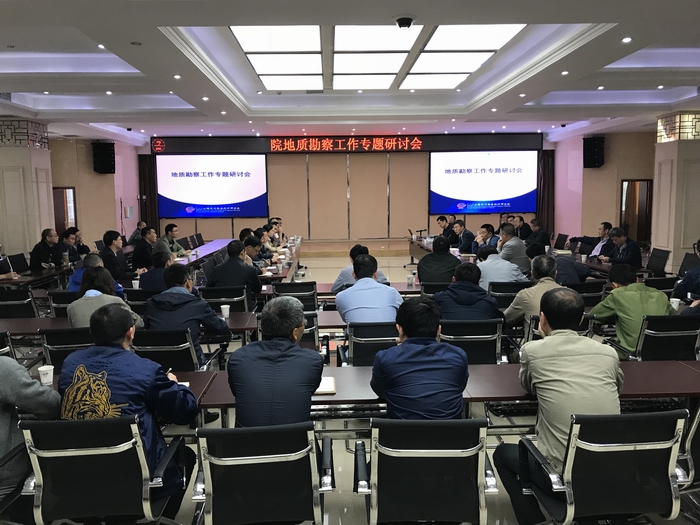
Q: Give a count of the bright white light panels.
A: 9